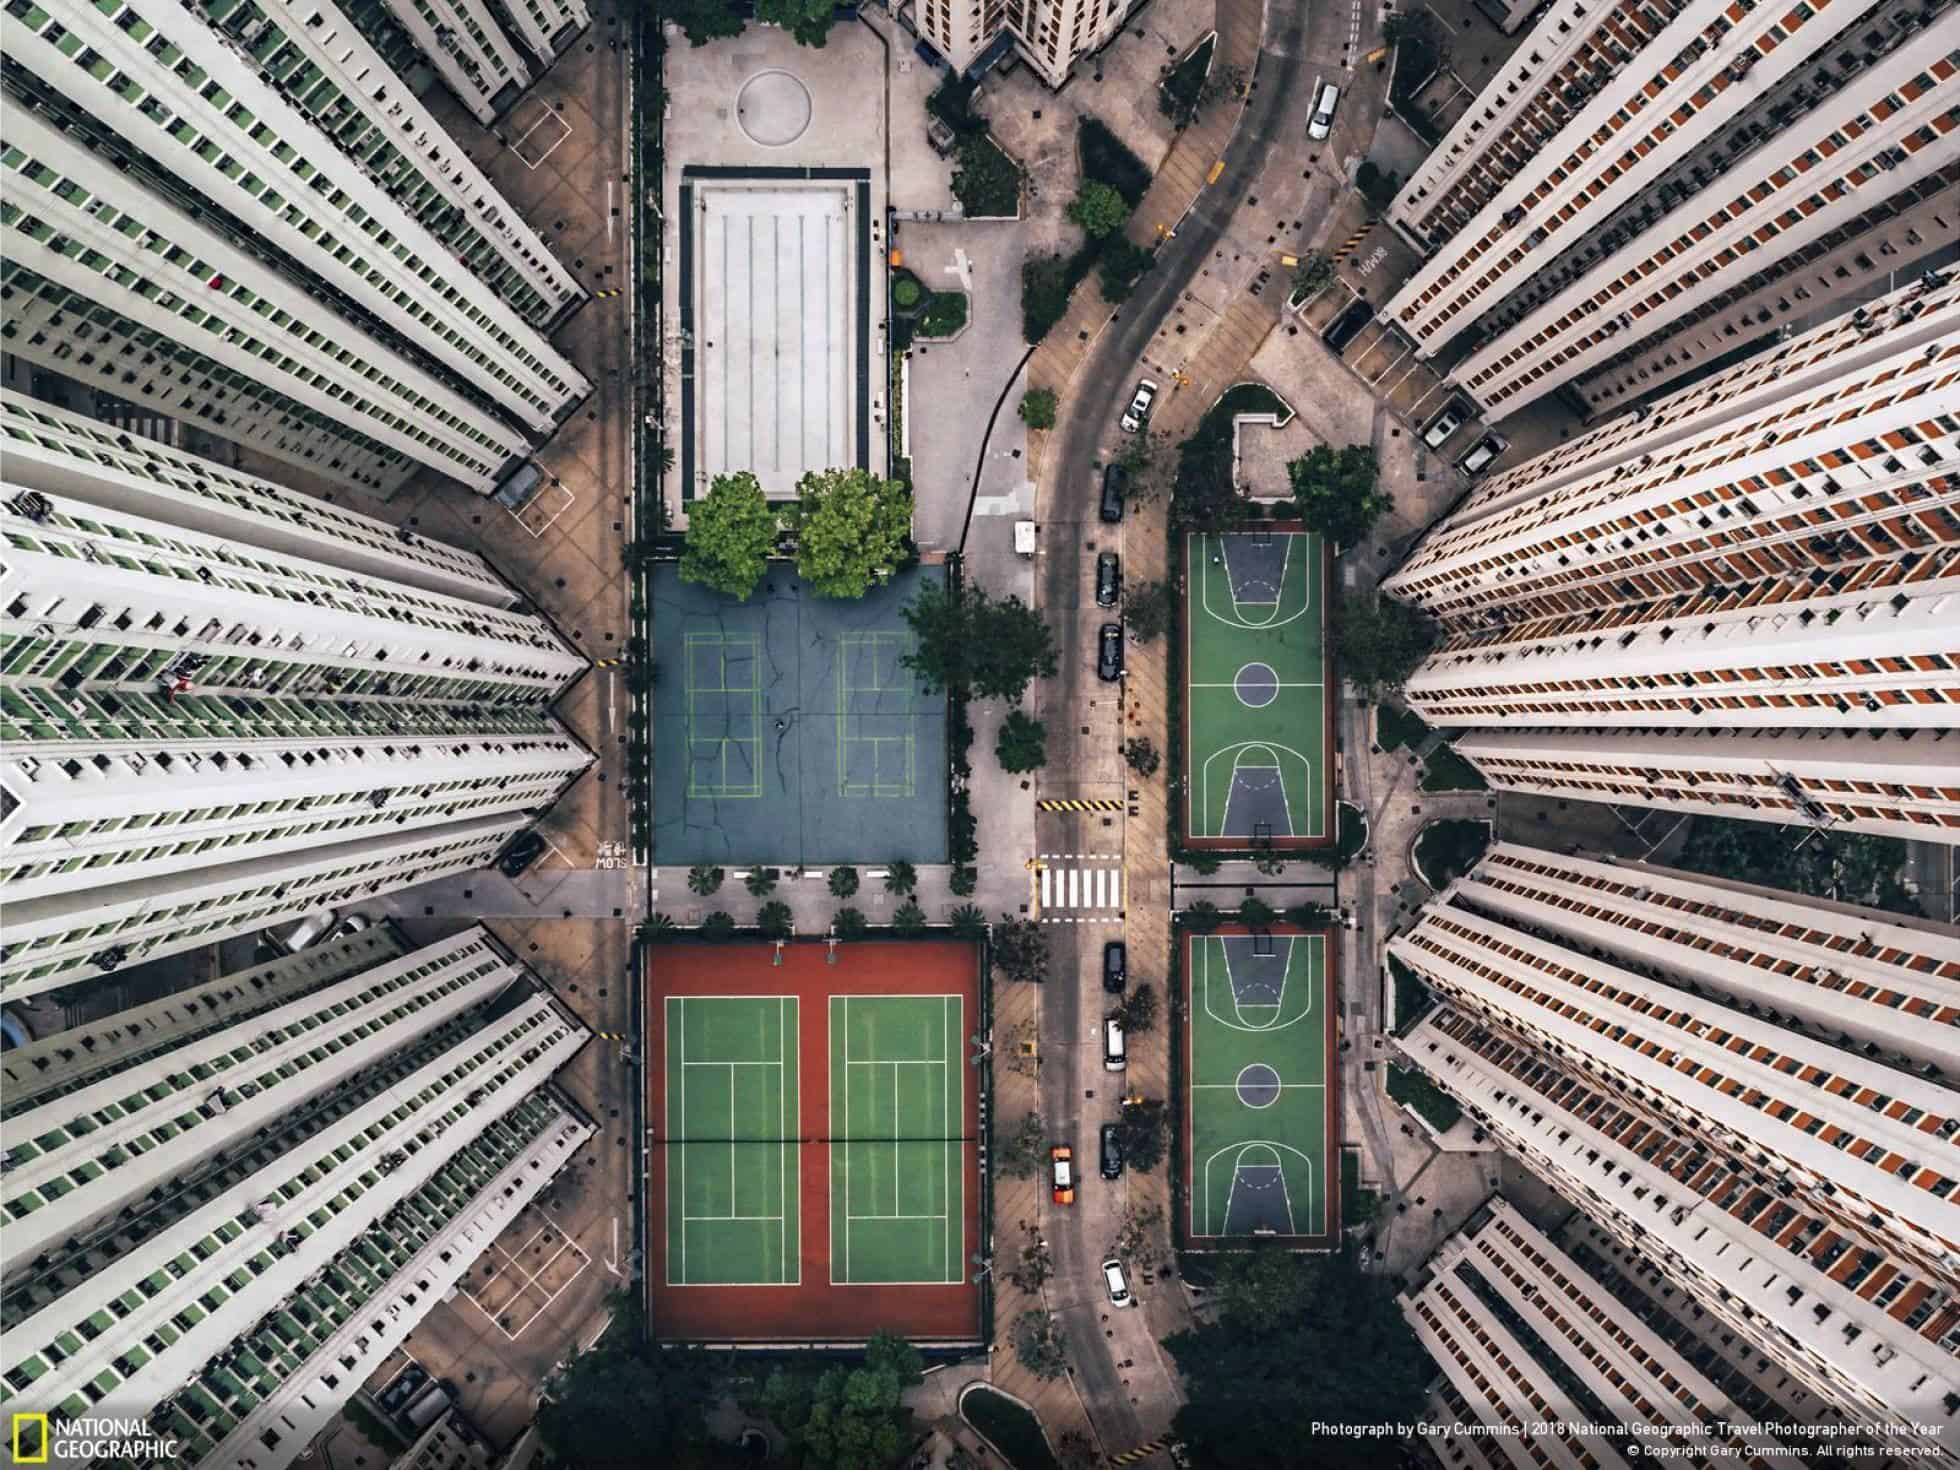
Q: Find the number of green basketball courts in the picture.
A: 2